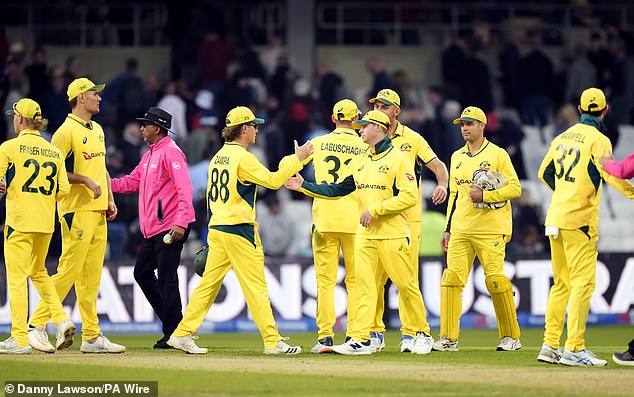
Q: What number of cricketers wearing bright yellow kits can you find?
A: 8